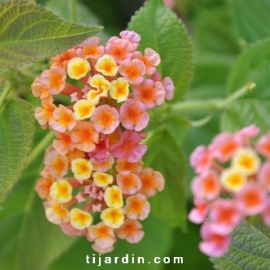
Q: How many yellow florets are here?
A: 13